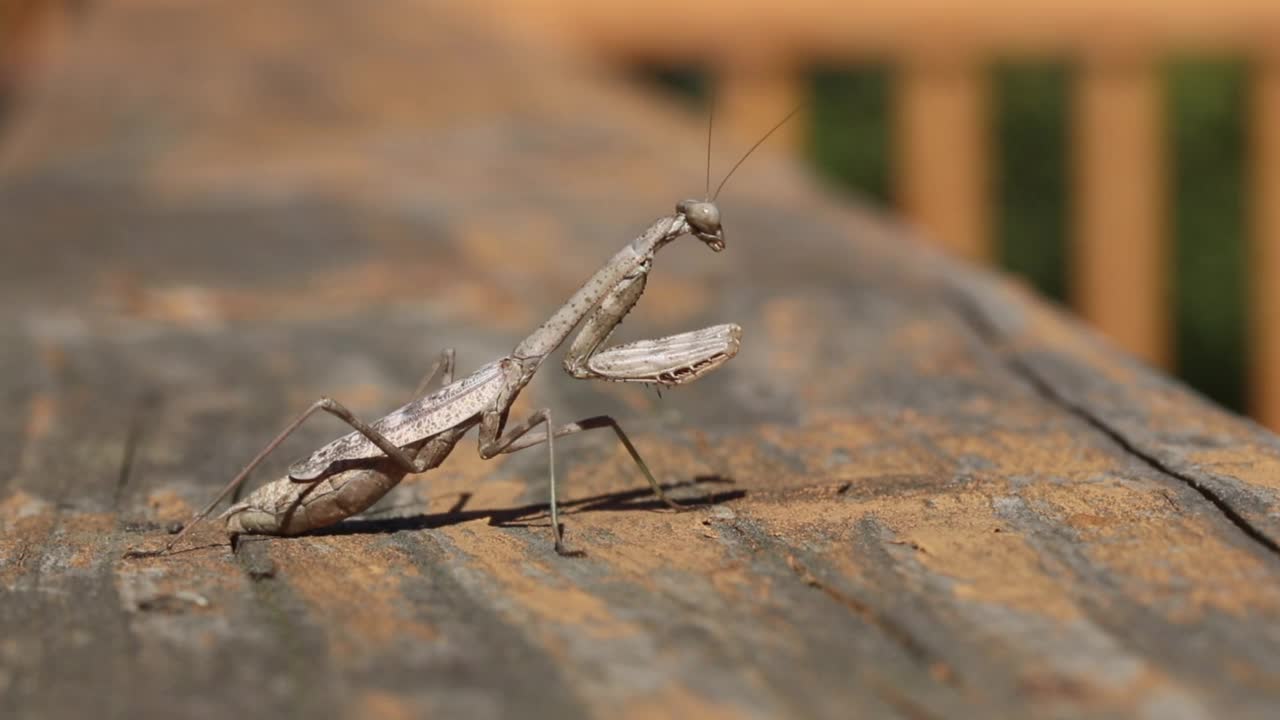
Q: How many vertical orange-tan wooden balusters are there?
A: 4